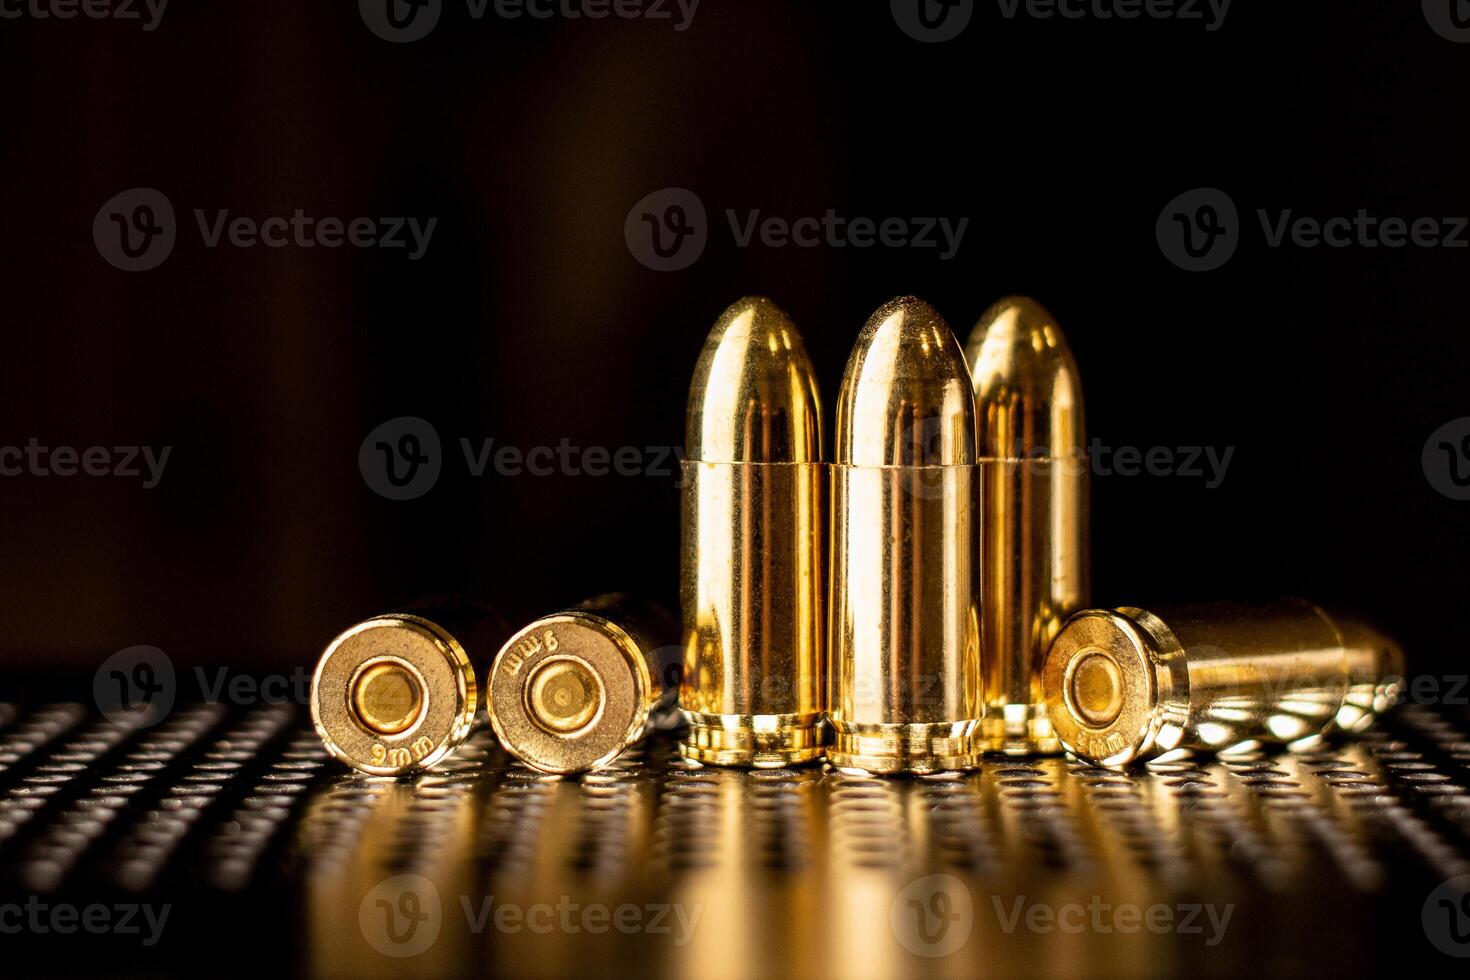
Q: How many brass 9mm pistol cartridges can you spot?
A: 6